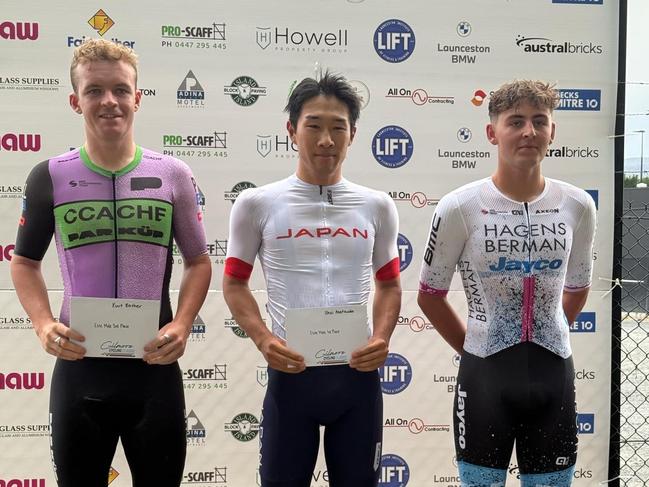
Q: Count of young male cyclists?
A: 3